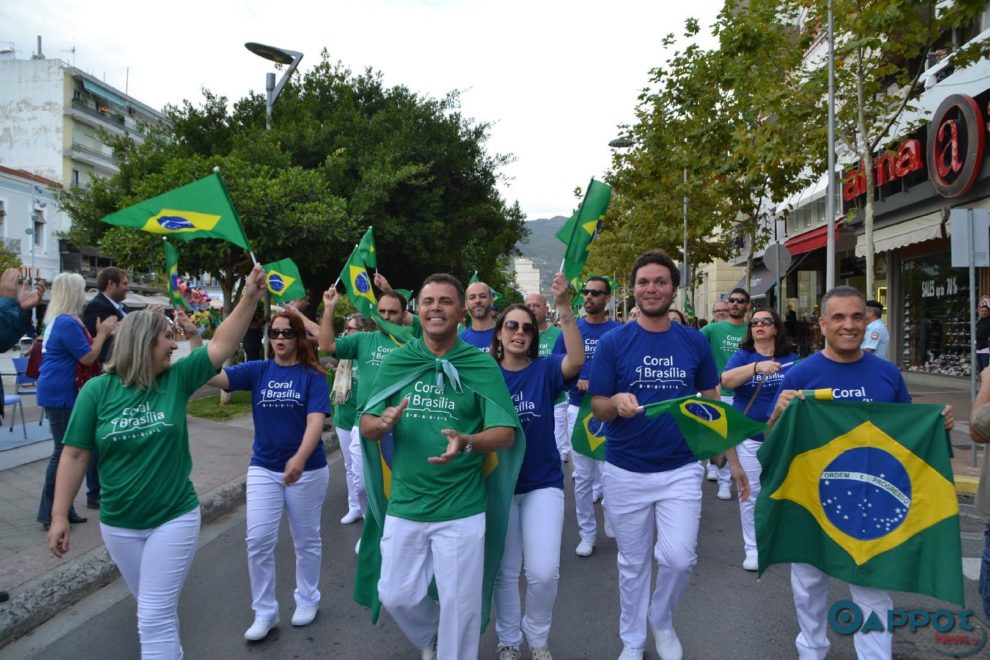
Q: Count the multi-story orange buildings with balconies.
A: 0